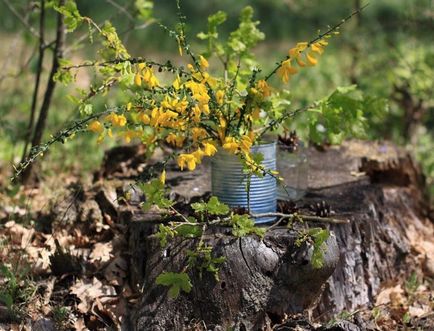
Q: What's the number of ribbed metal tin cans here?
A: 1